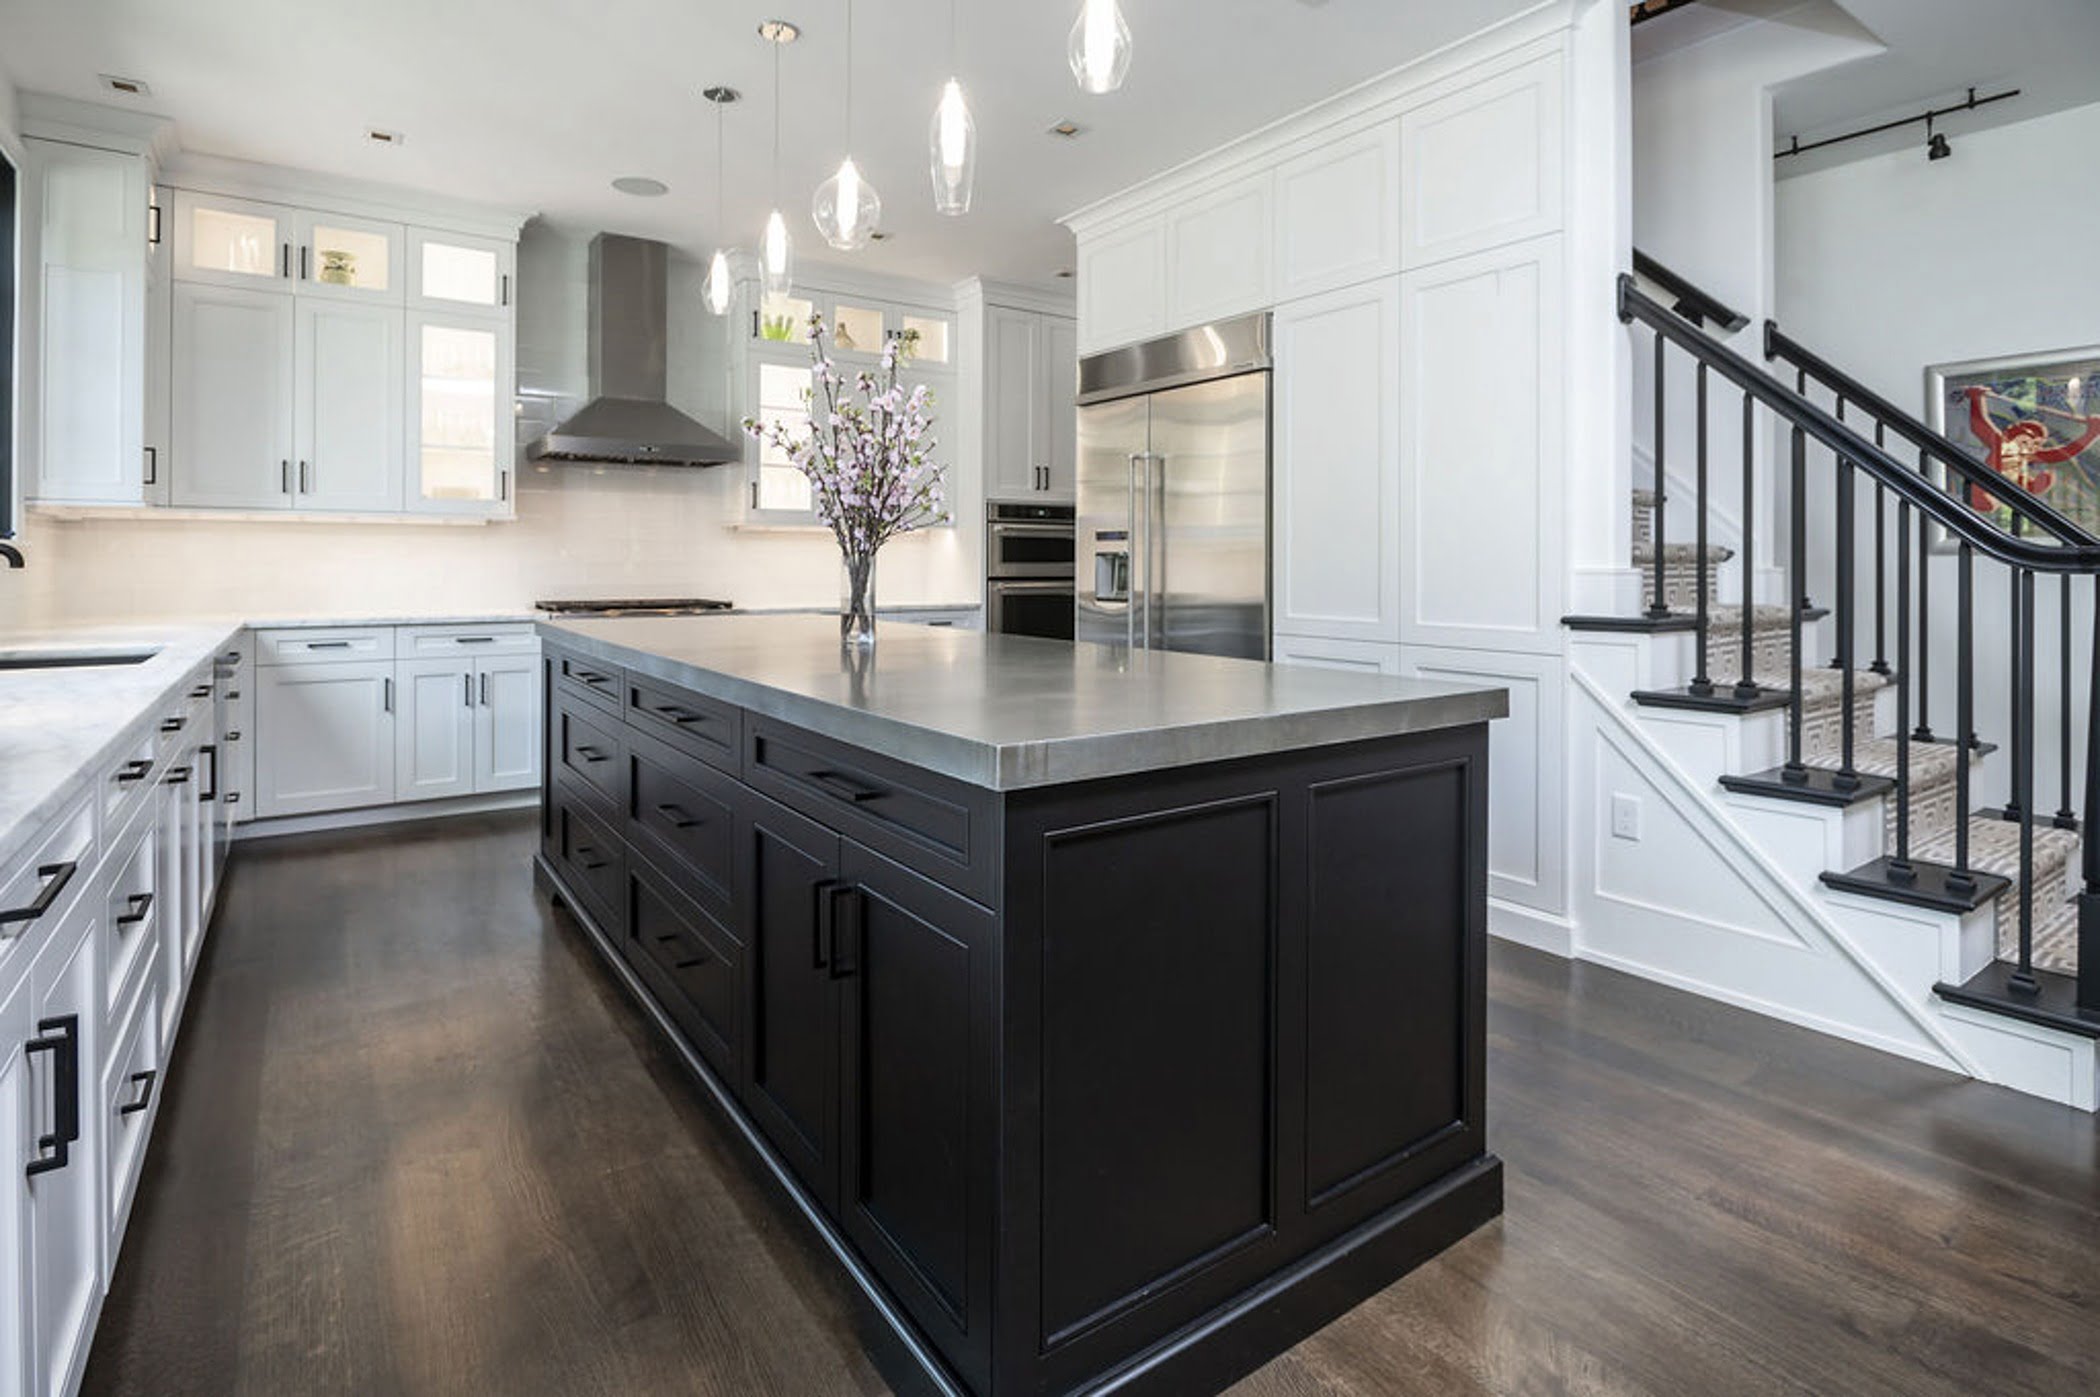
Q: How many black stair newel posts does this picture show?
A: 1